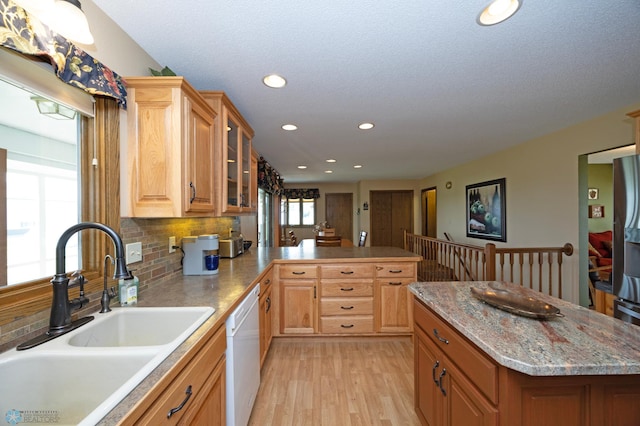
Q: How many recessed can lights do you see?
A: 8